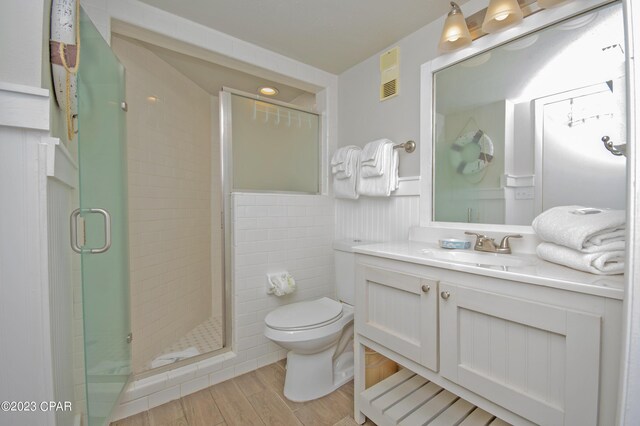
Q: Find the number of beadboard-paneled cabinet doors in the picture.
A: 2